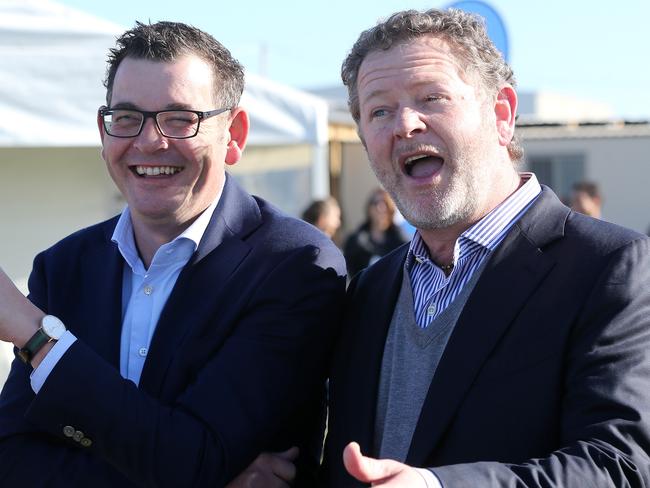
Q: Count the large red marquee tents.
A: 0